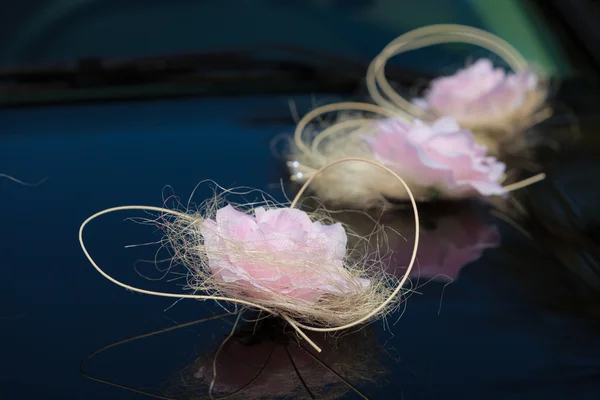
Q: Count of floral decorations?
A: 3